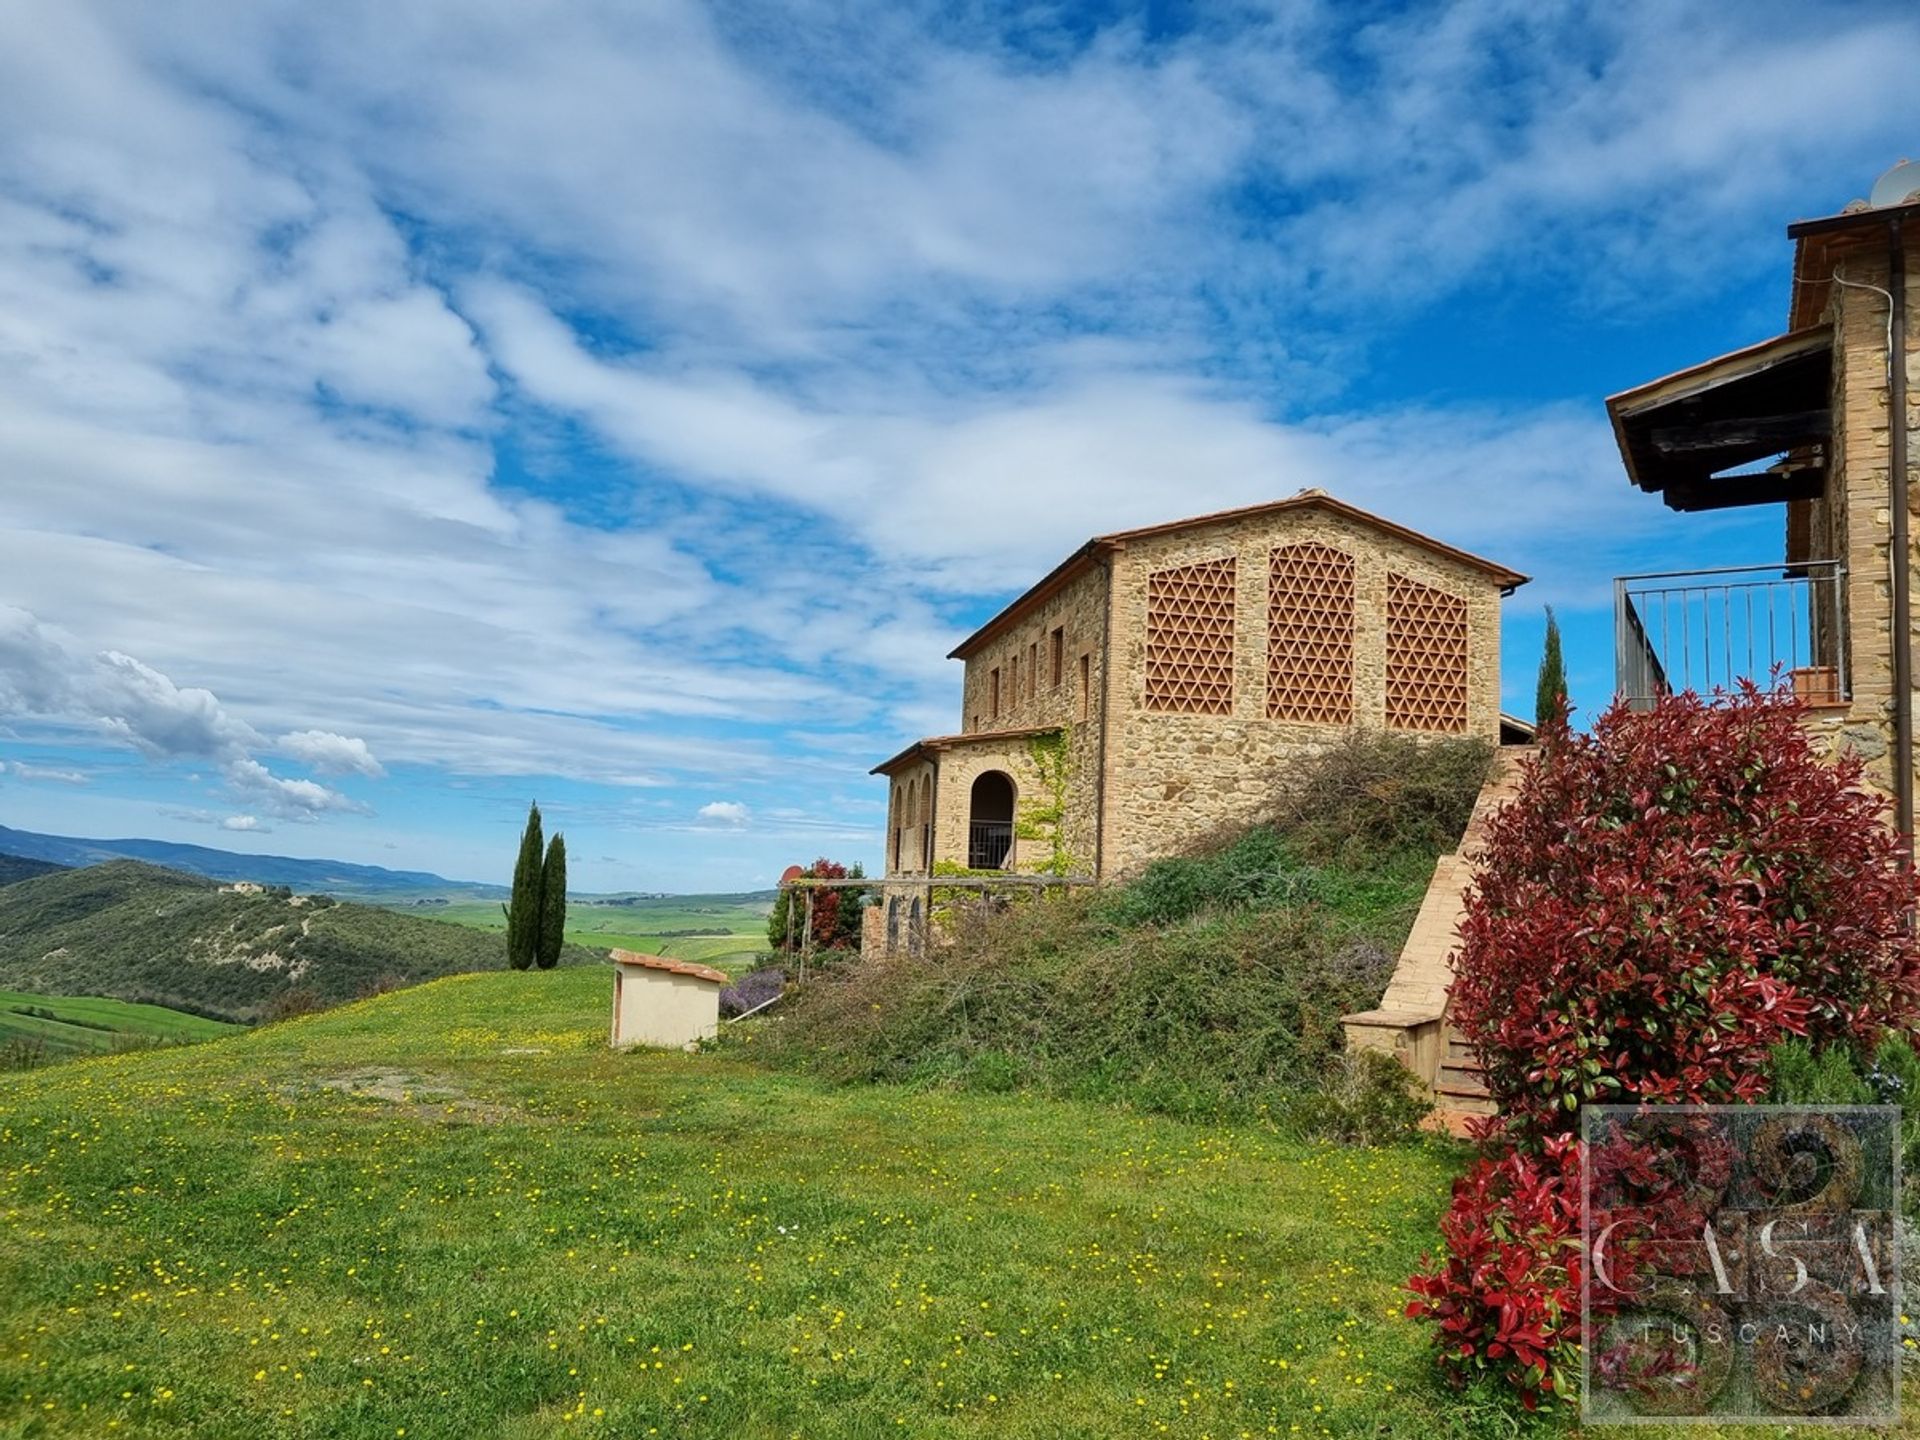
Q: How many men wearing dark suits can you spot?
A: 0